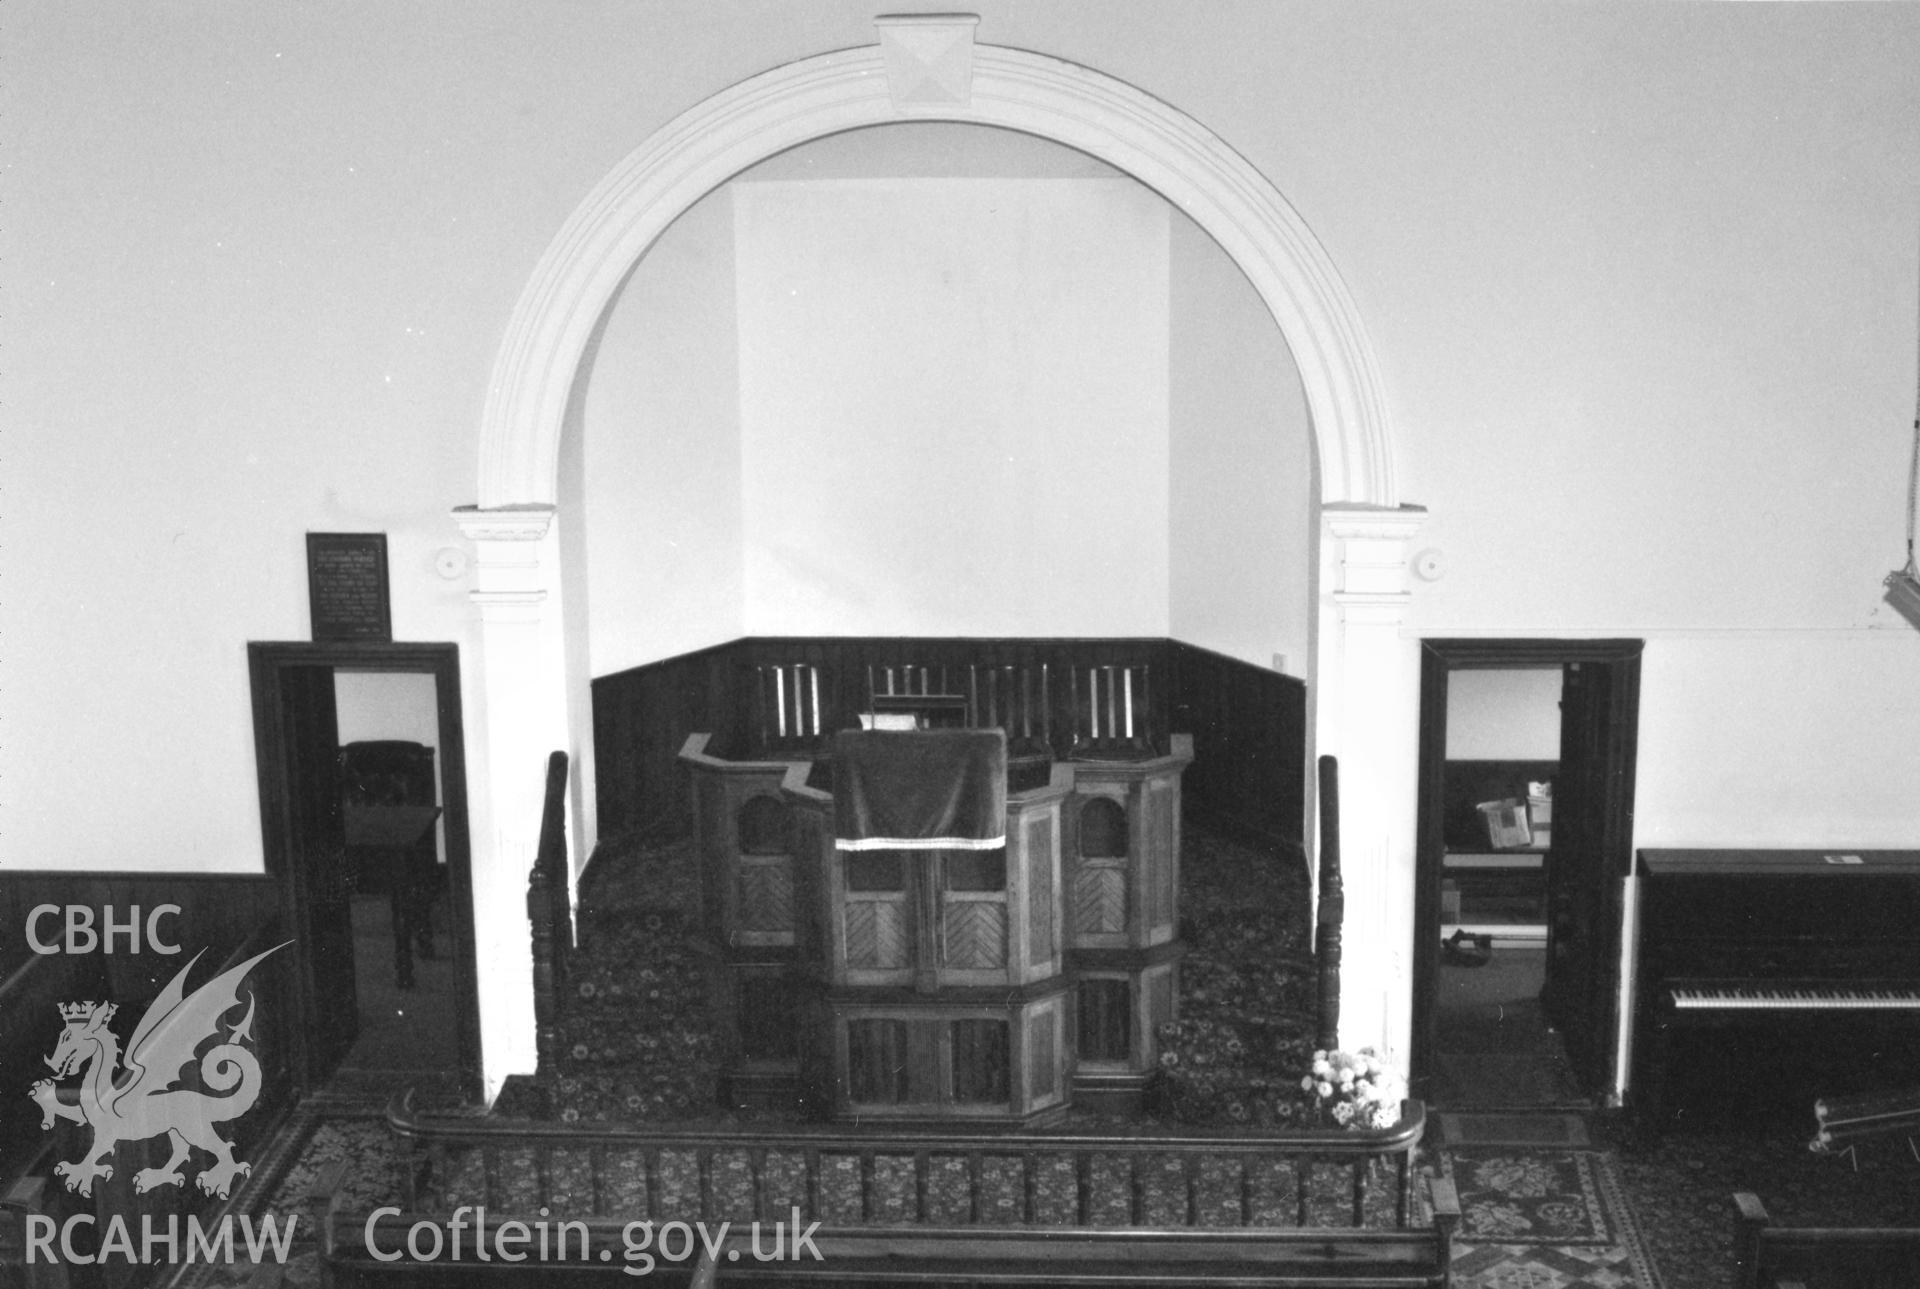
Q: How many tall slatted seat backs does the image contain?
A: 4